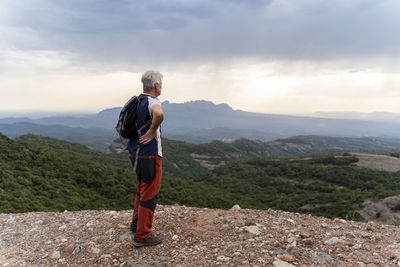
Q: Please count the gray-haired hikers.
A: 1